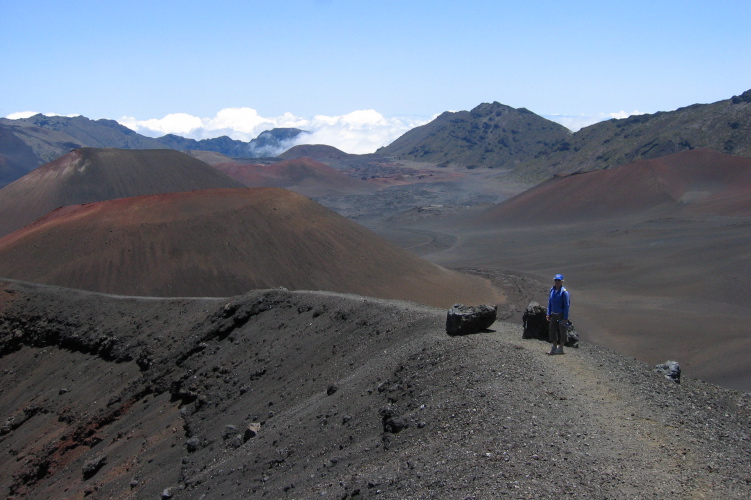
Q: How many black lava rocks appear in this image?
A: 3